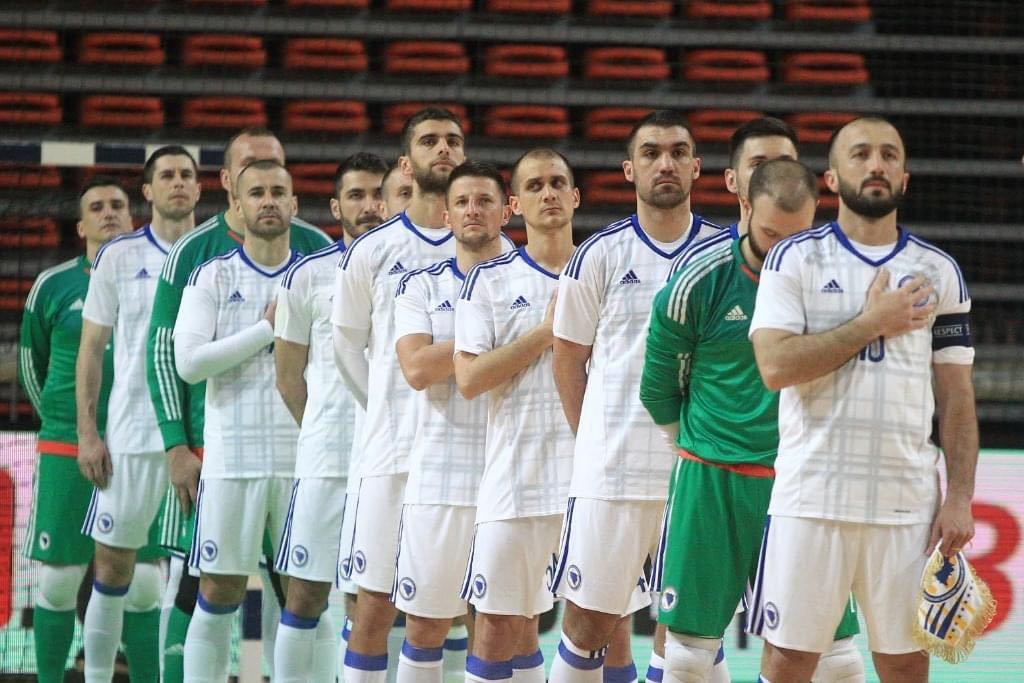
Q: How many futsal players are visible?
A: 13